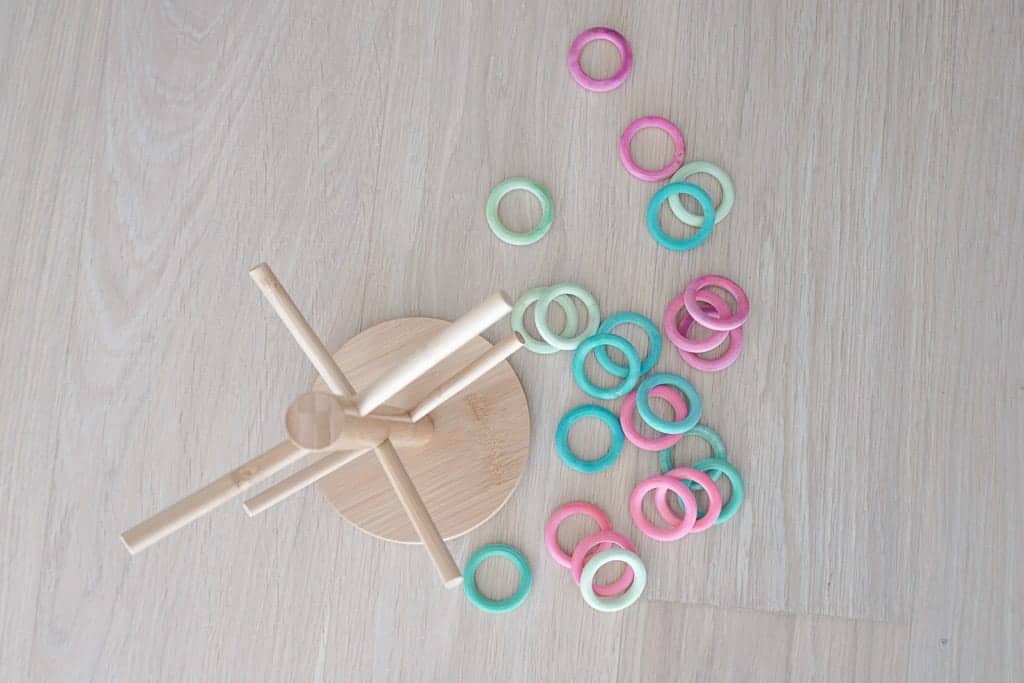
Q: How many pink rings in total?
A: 10